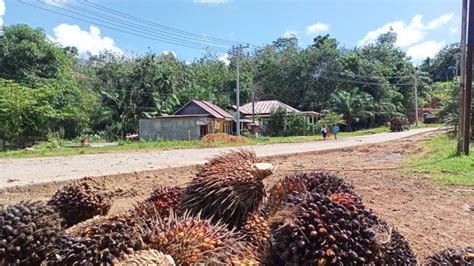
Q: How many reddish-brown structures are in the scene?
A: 2